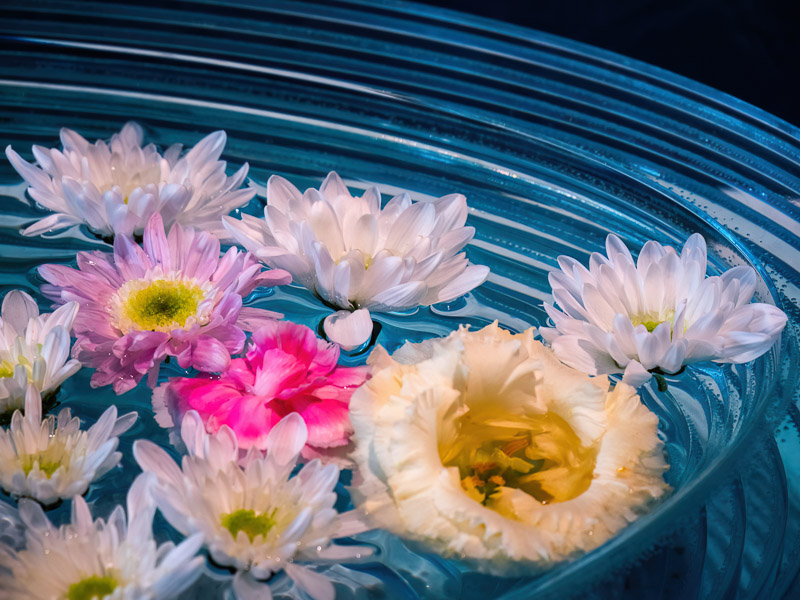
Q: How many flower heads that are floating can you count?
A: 10